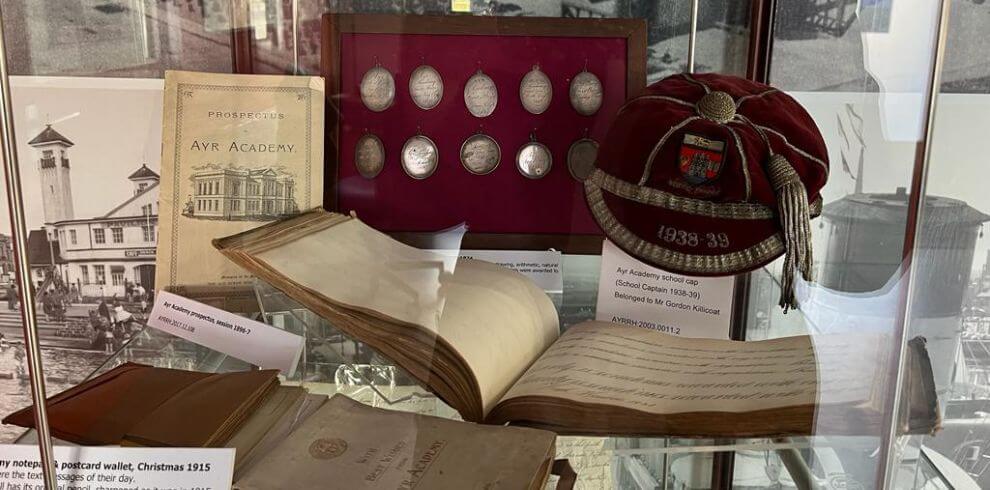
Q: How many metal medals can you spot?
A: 10